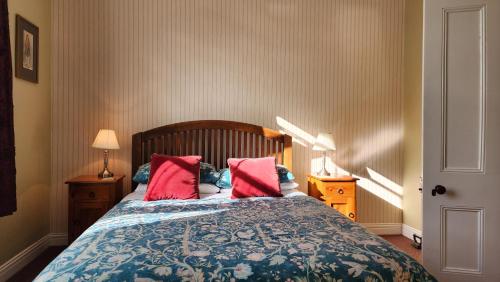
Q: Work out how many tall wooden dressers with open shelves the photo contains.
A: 0